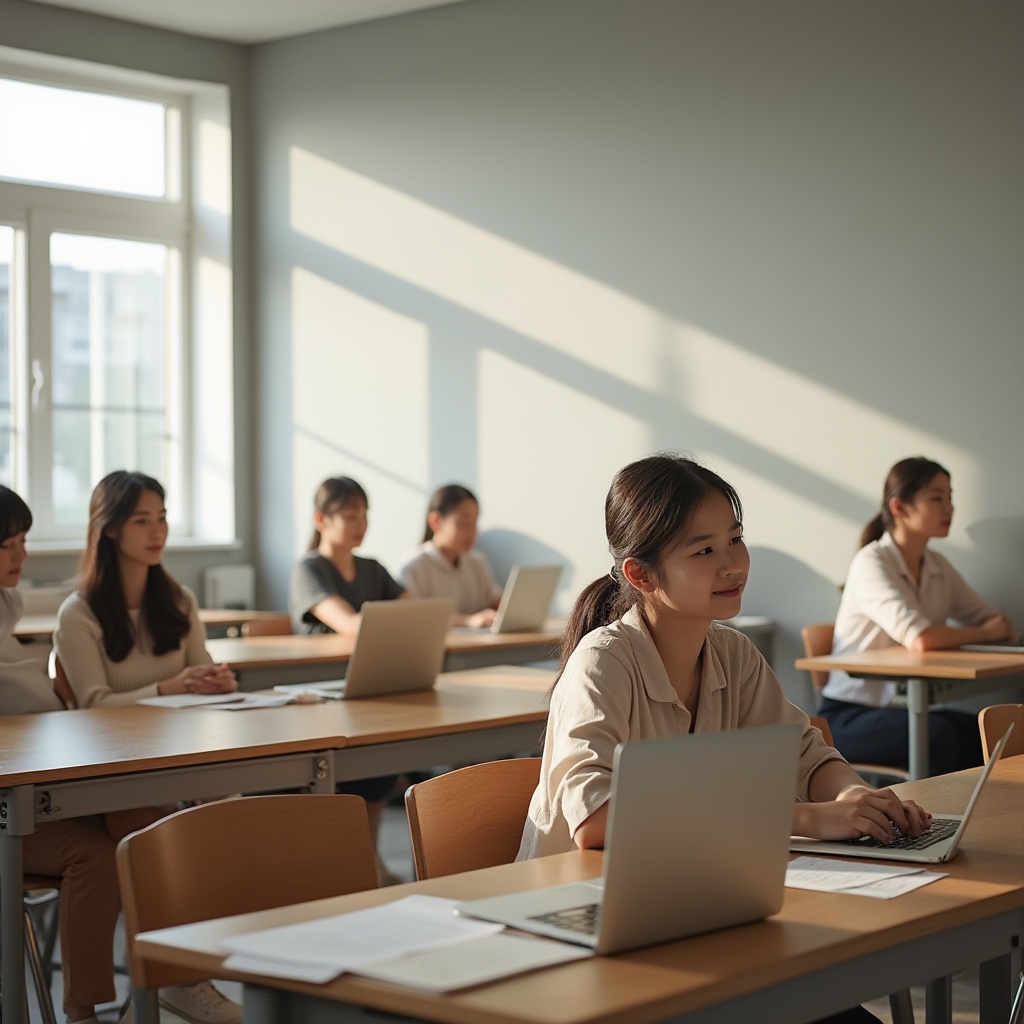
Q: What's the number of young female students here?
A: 6